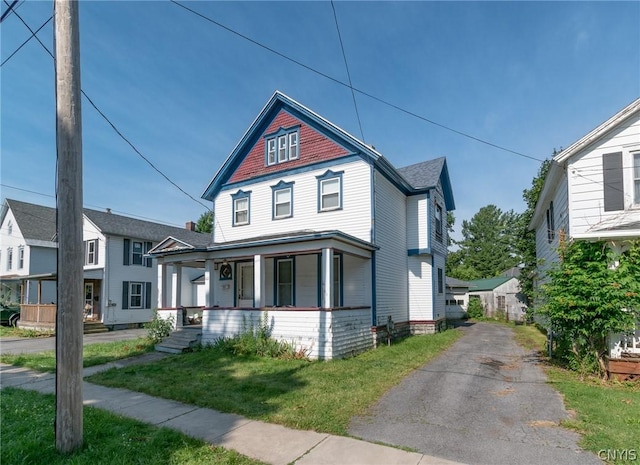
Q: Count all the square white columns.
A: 5